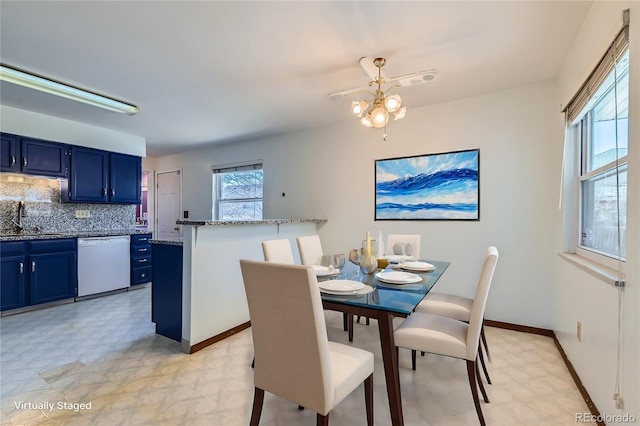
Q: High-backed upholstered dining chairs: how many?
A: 6